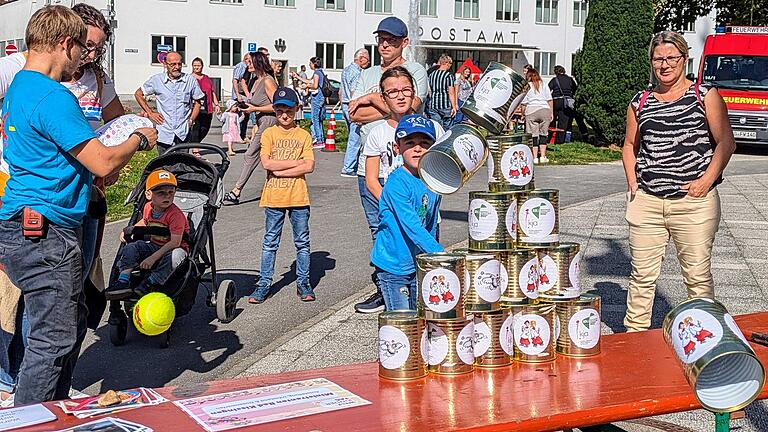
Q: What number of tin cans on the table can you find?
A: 12